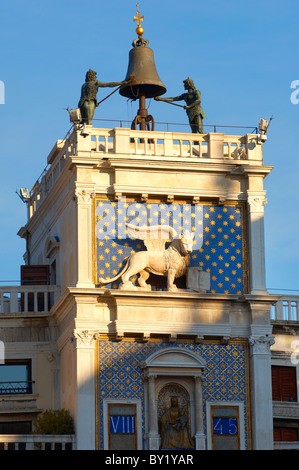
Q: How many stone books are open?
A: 1